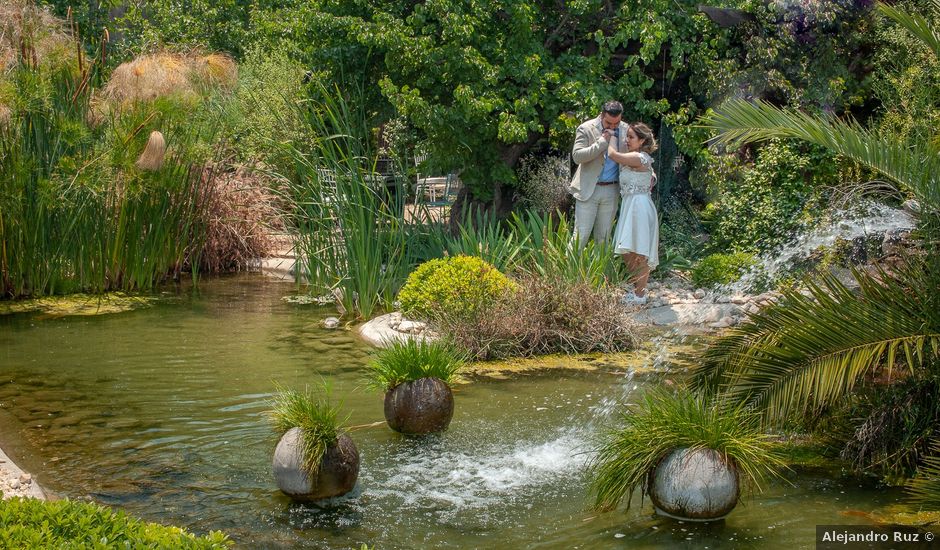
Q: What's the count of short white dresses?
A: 1